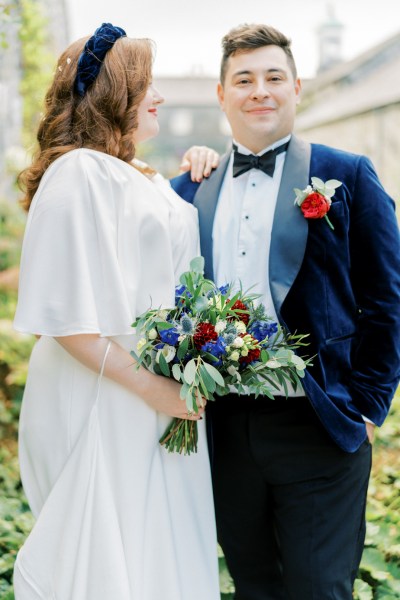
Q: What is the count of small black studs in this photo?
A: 3